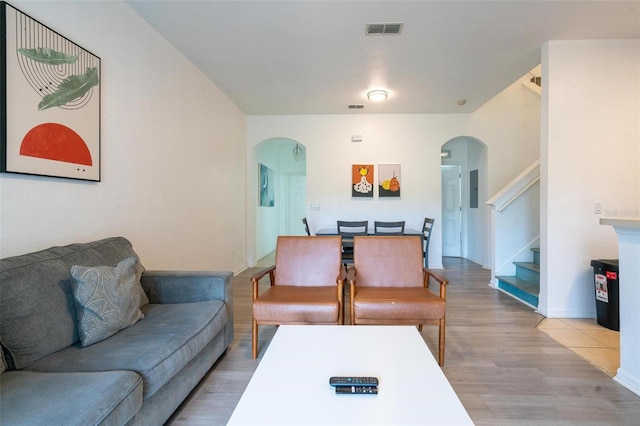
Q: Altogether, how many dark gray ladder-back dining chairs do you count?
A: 4